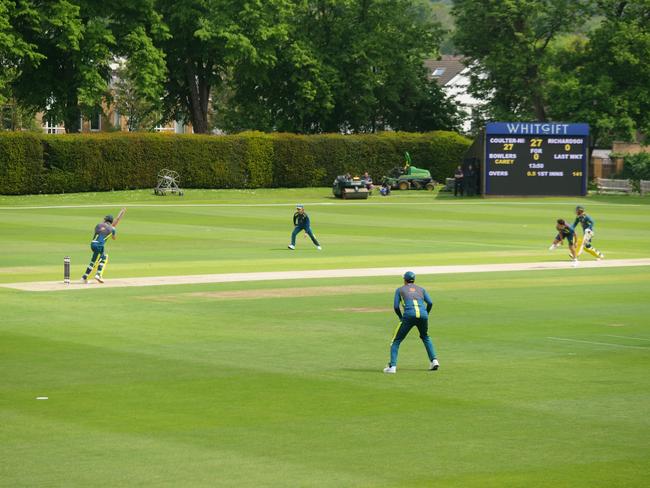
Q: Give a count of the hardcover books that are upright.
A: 0